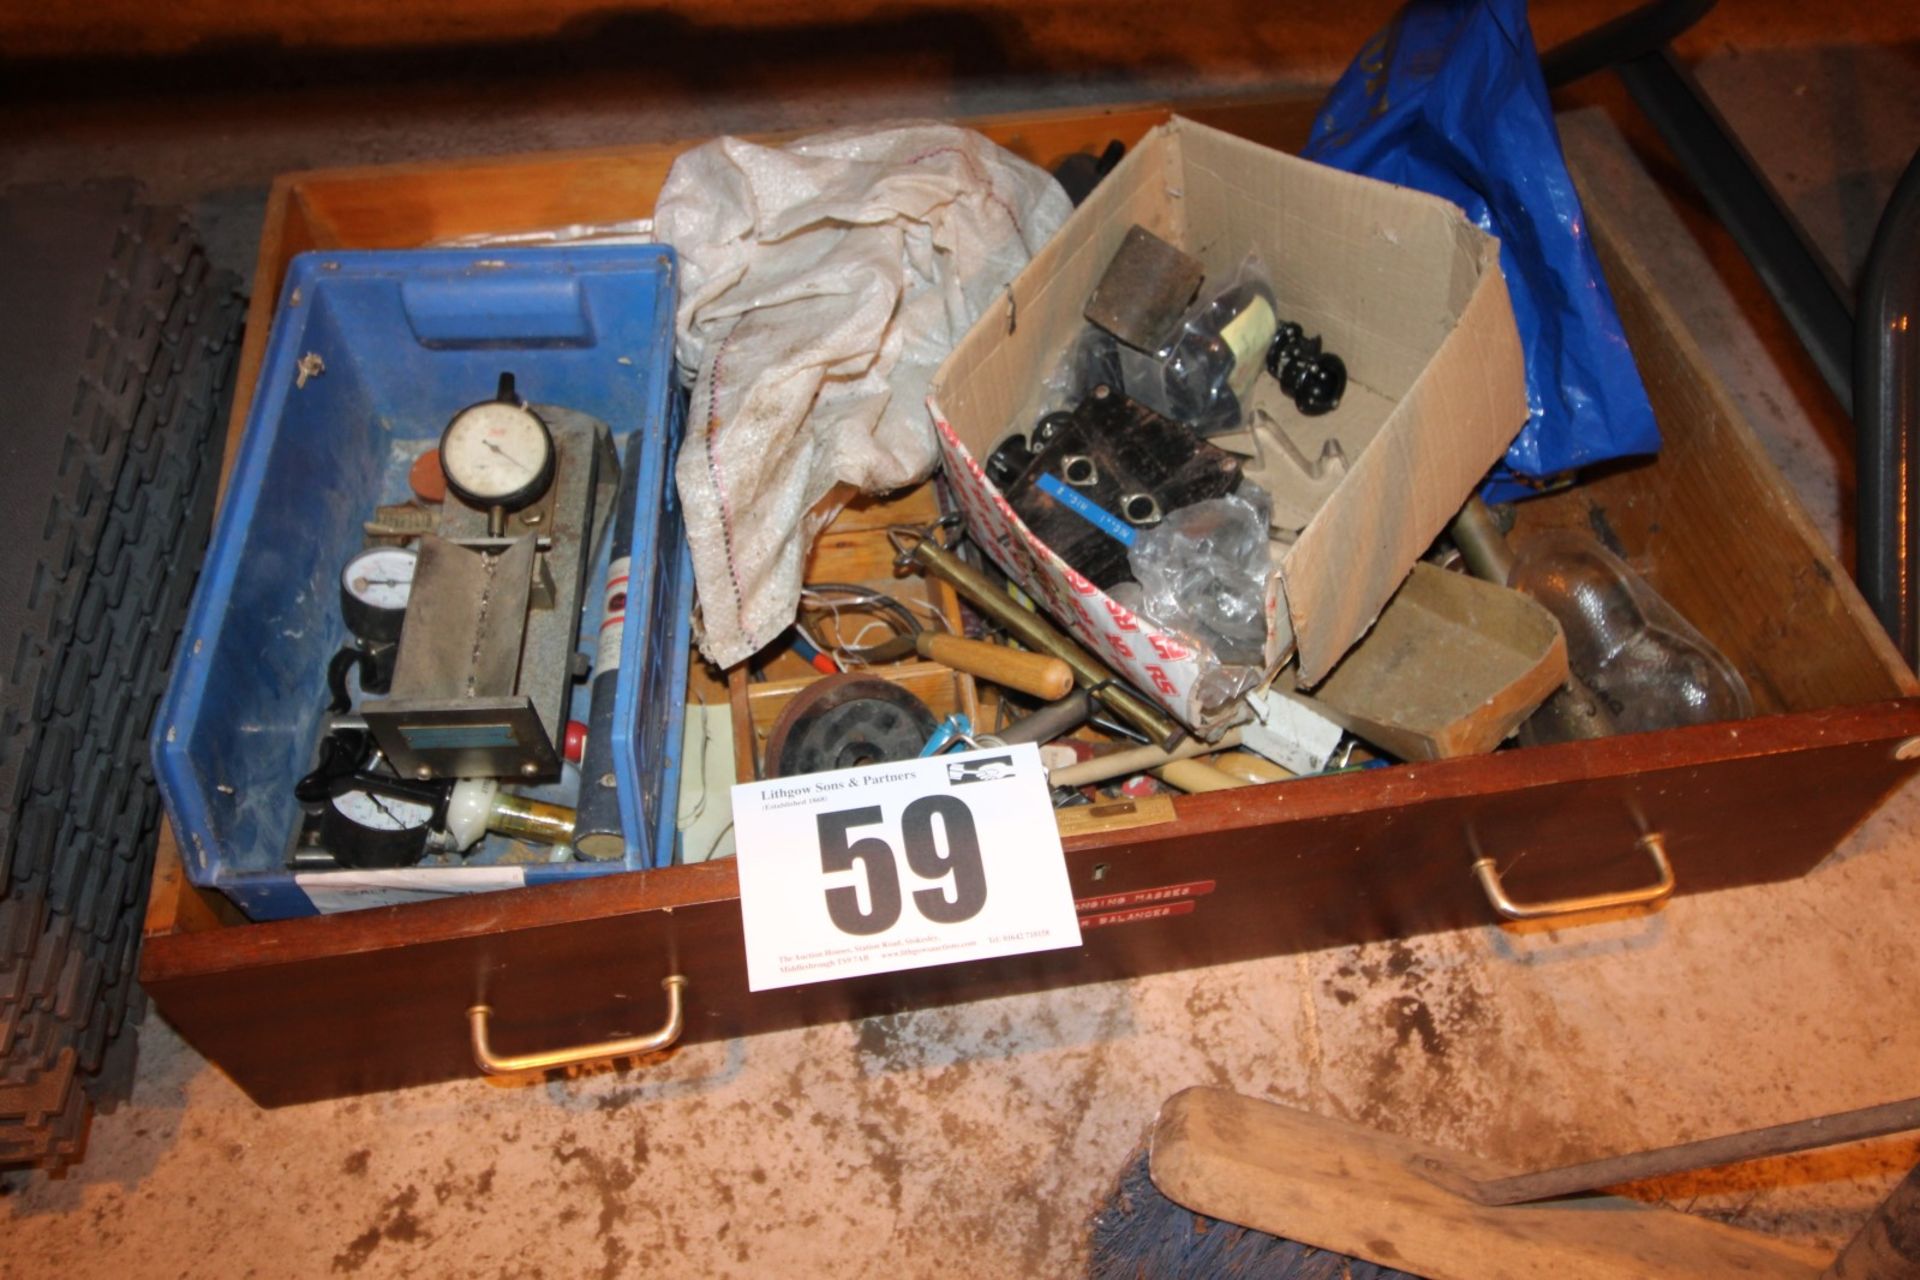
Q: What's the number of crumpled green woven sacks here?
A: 0